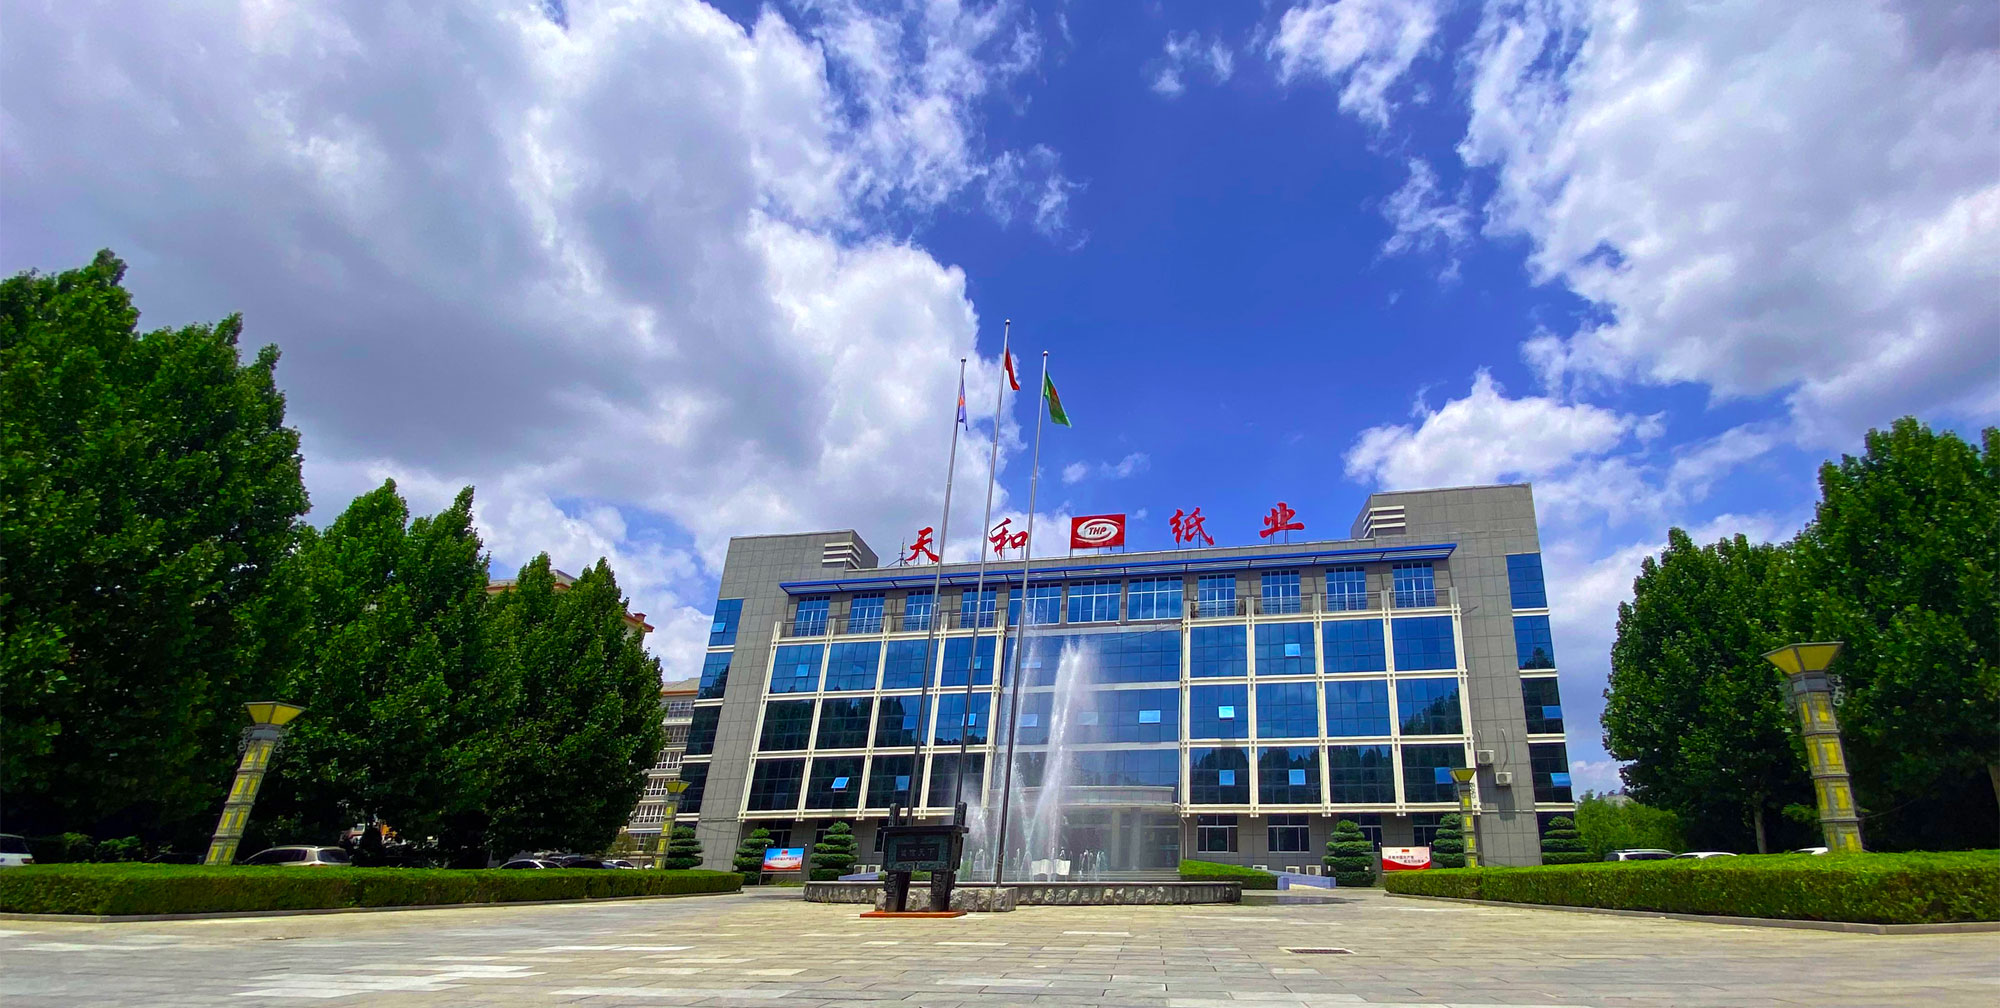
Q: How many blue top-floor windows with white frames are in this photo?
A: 11